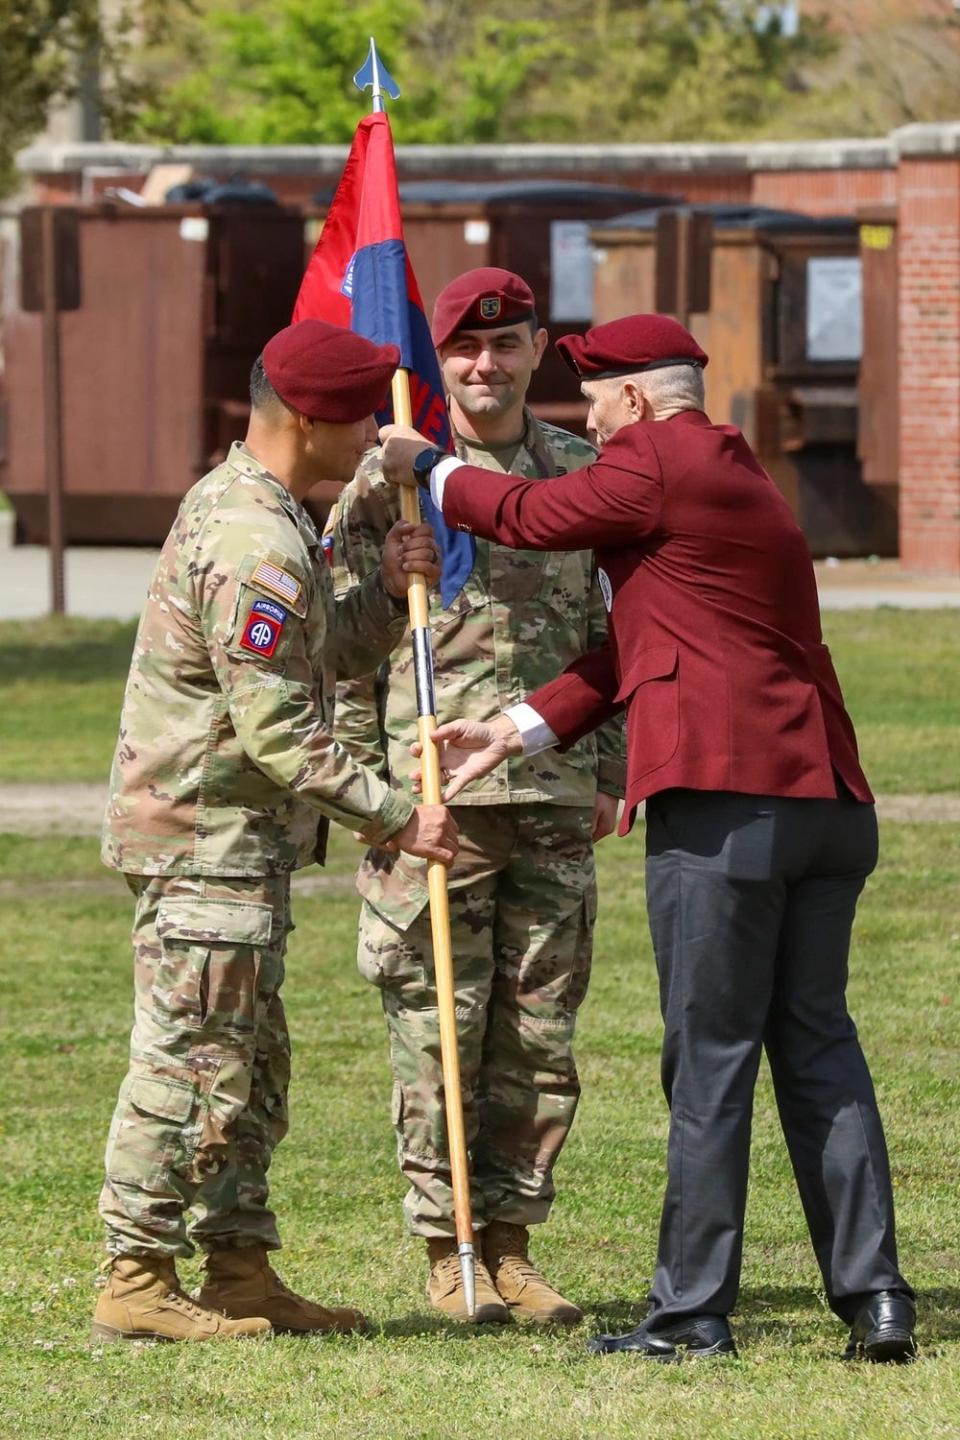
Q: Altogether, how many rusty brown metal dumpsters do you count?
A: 3